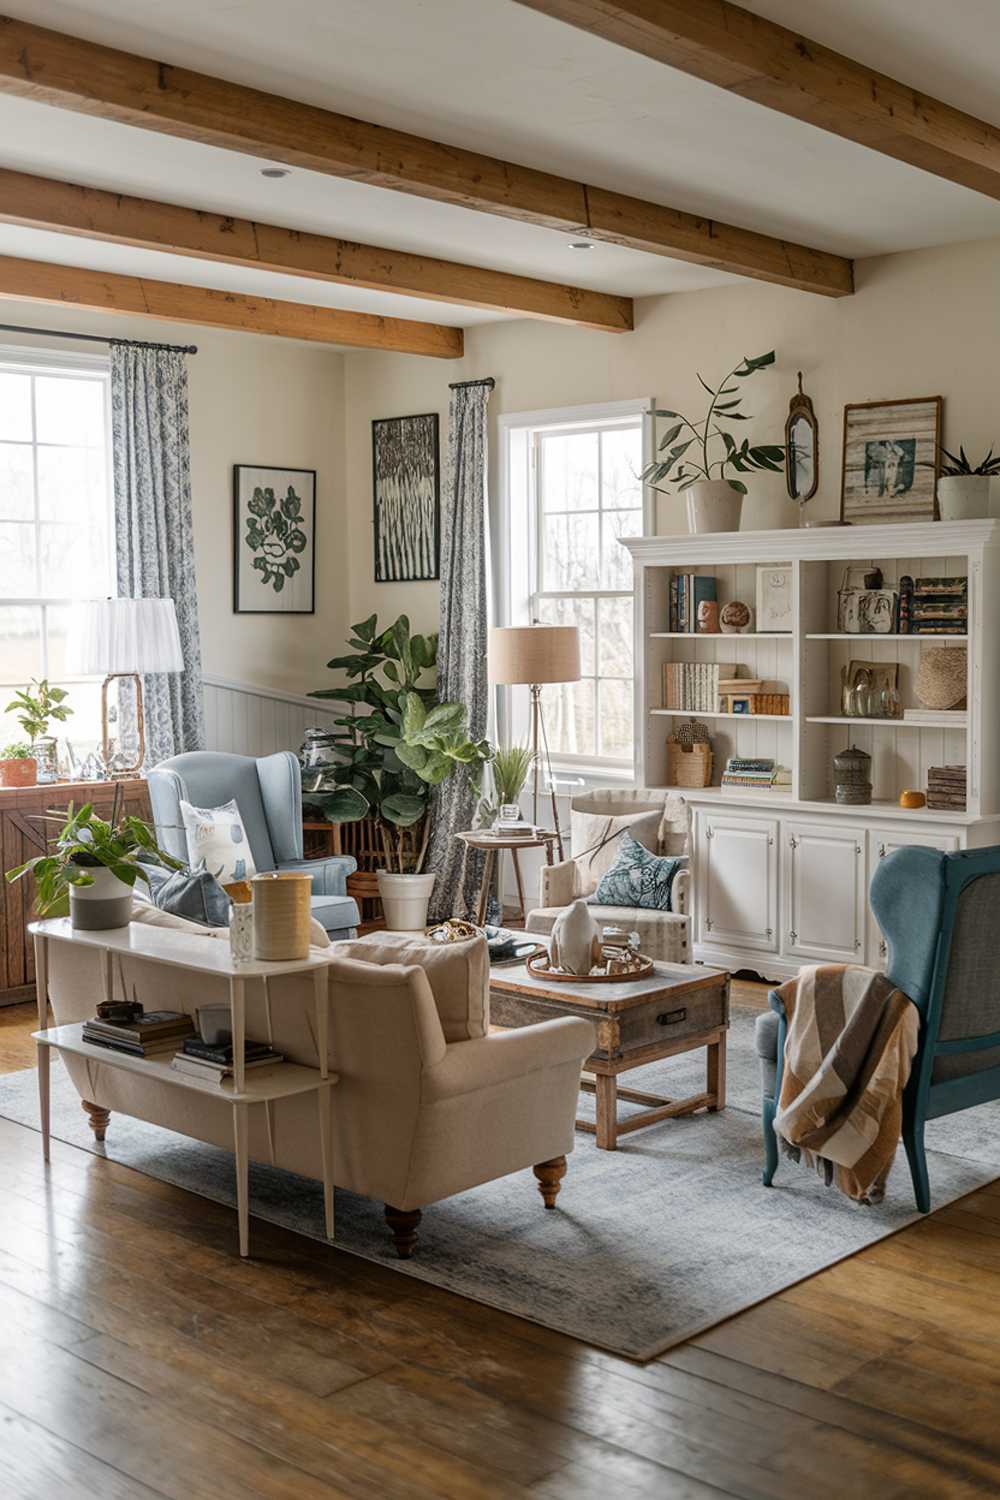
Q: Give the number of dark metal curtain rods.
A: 2